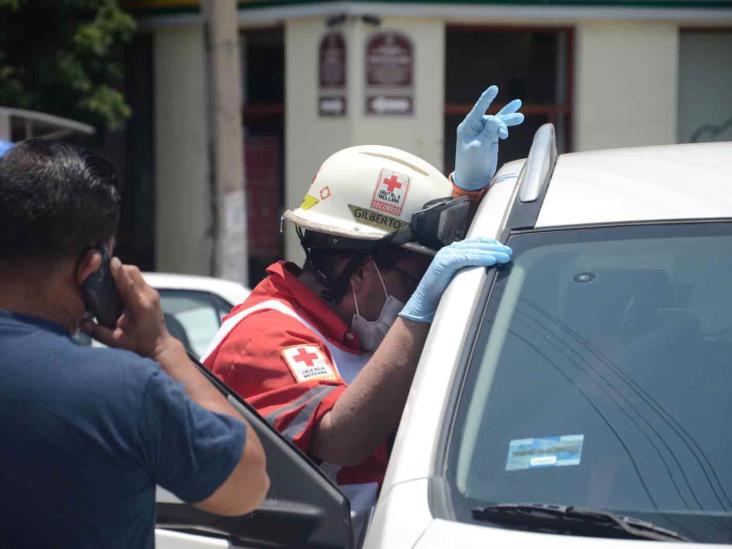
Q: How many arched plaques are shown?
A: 2